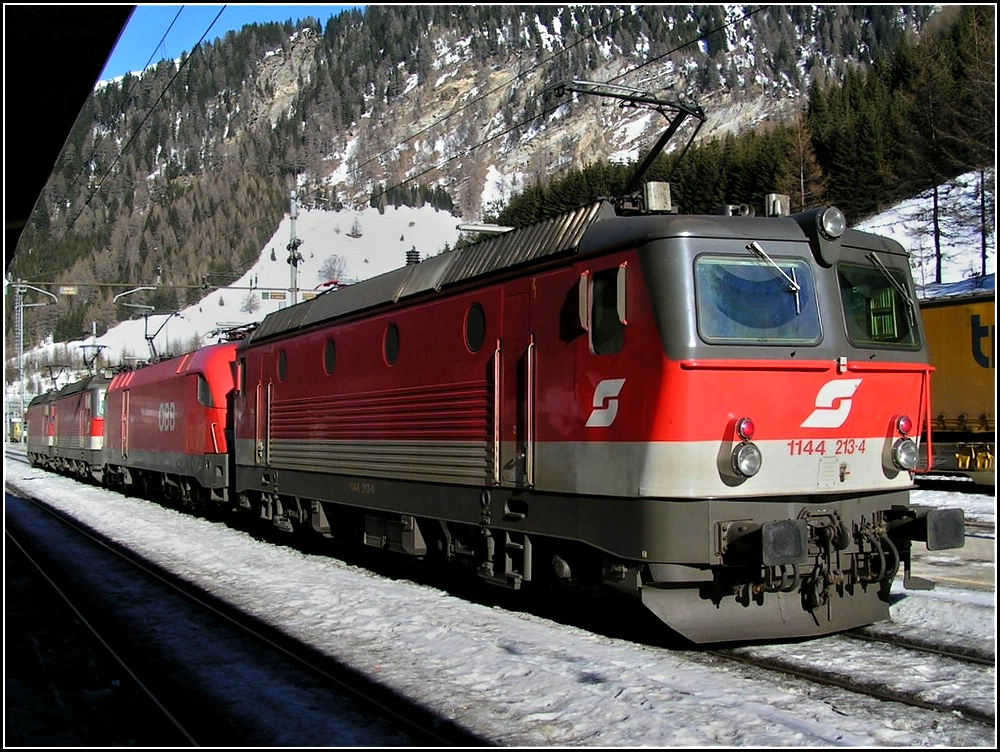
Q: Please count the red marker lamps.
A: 2